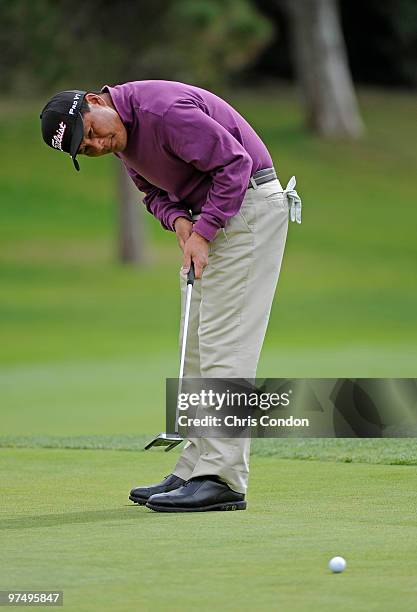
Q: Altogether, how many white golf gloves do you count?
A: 1